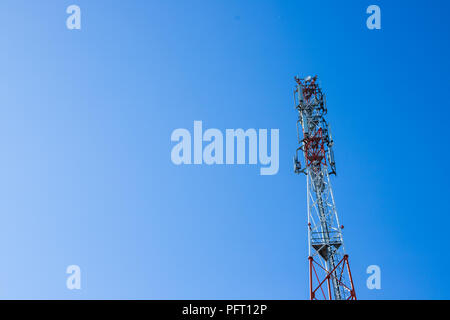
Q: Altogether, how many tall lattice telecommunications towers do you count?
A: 1